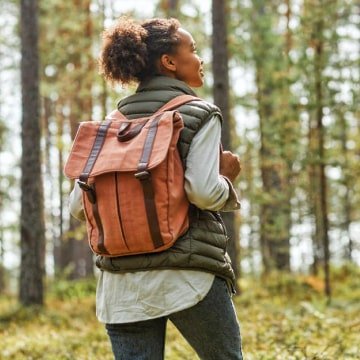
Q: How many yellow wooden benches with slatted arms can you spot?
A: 0